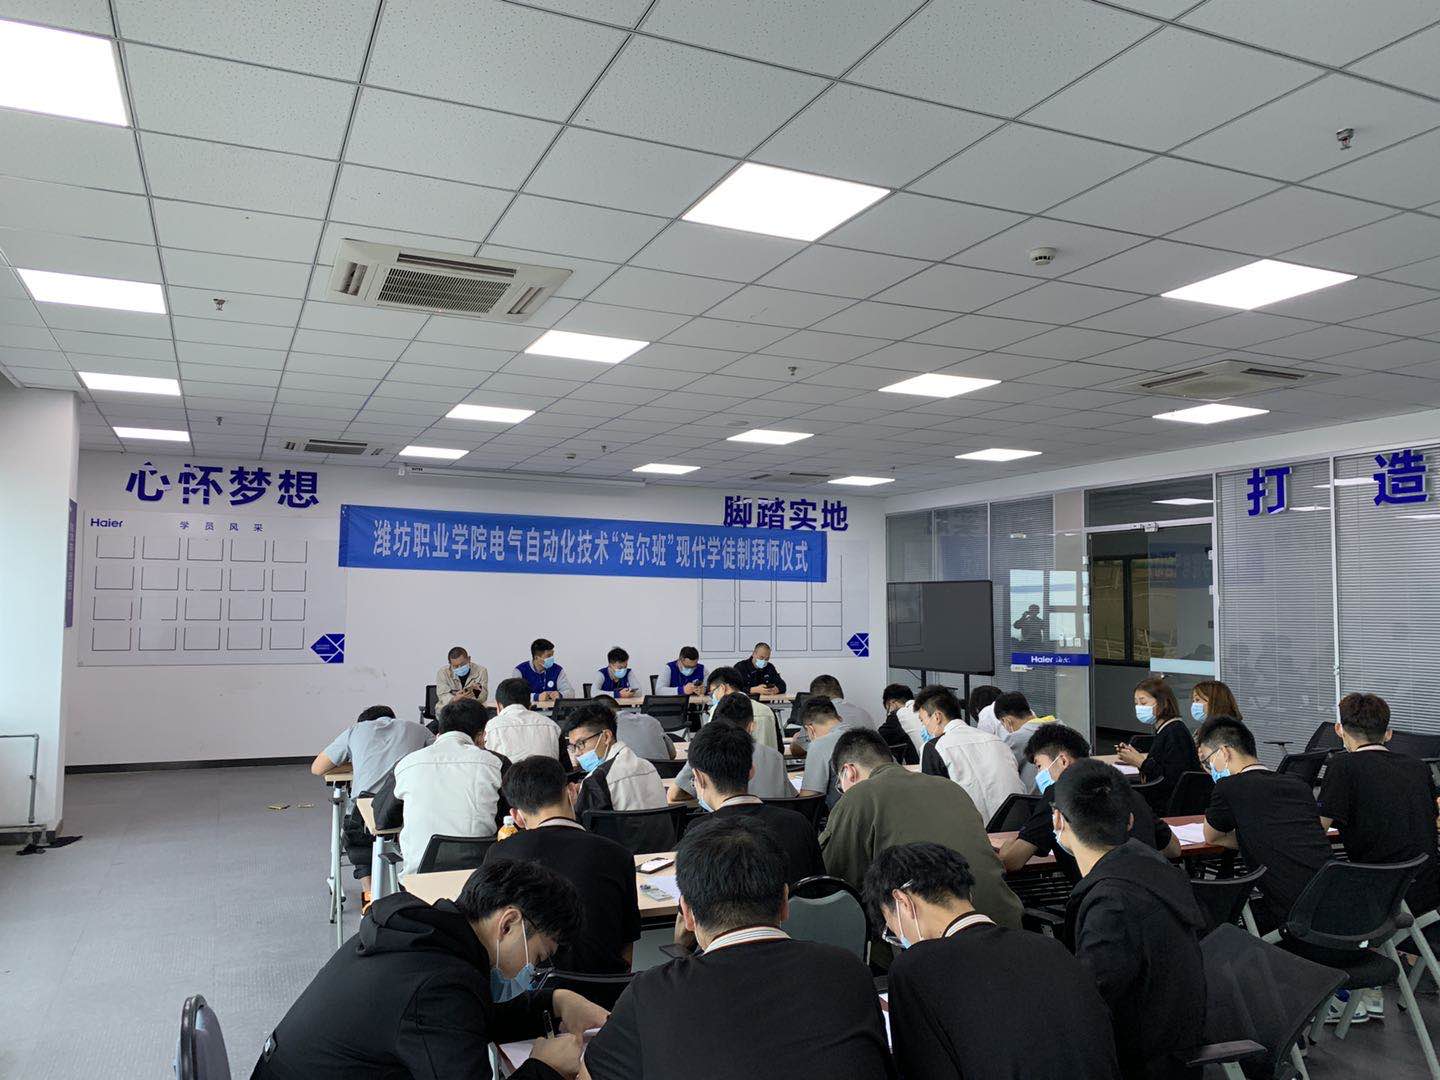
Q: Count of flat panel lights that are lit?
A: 15